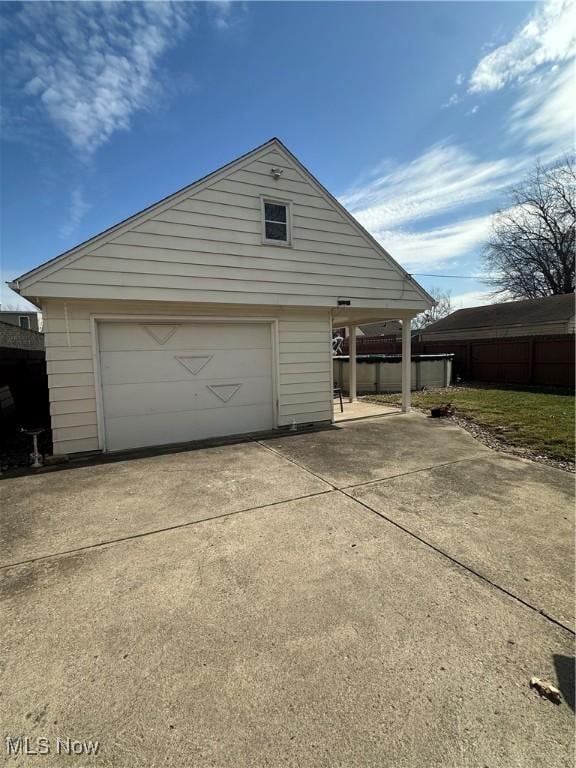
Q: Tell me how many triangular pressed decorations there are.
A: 3